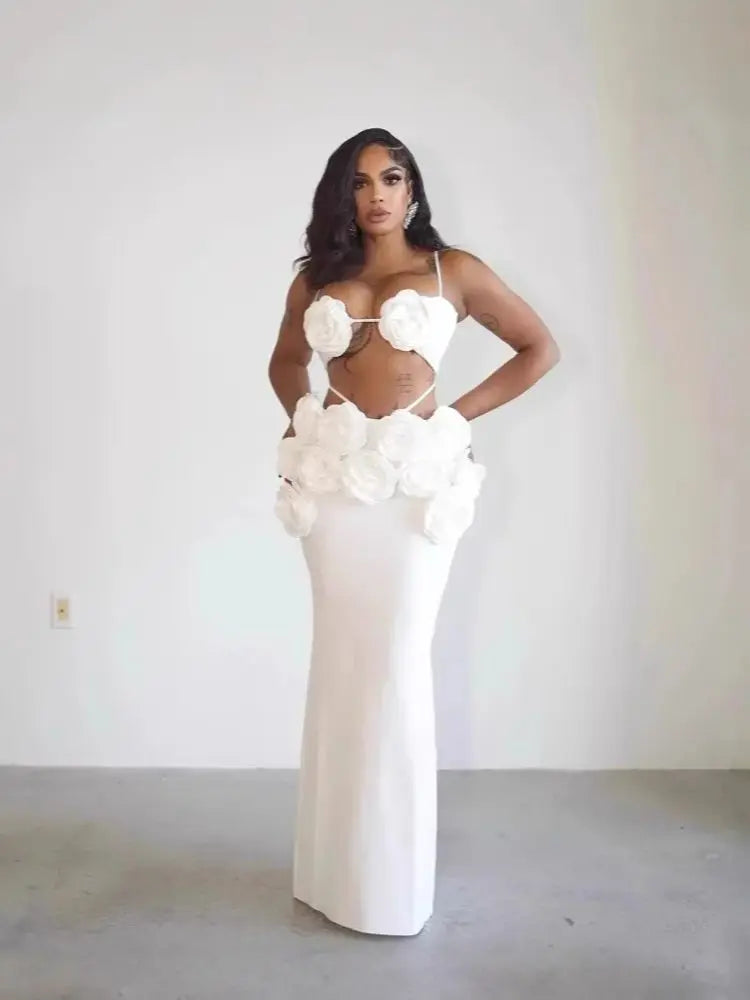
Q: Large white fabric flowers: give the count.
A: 13